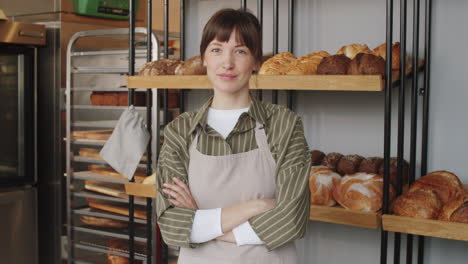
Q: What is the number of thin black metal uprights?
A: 12